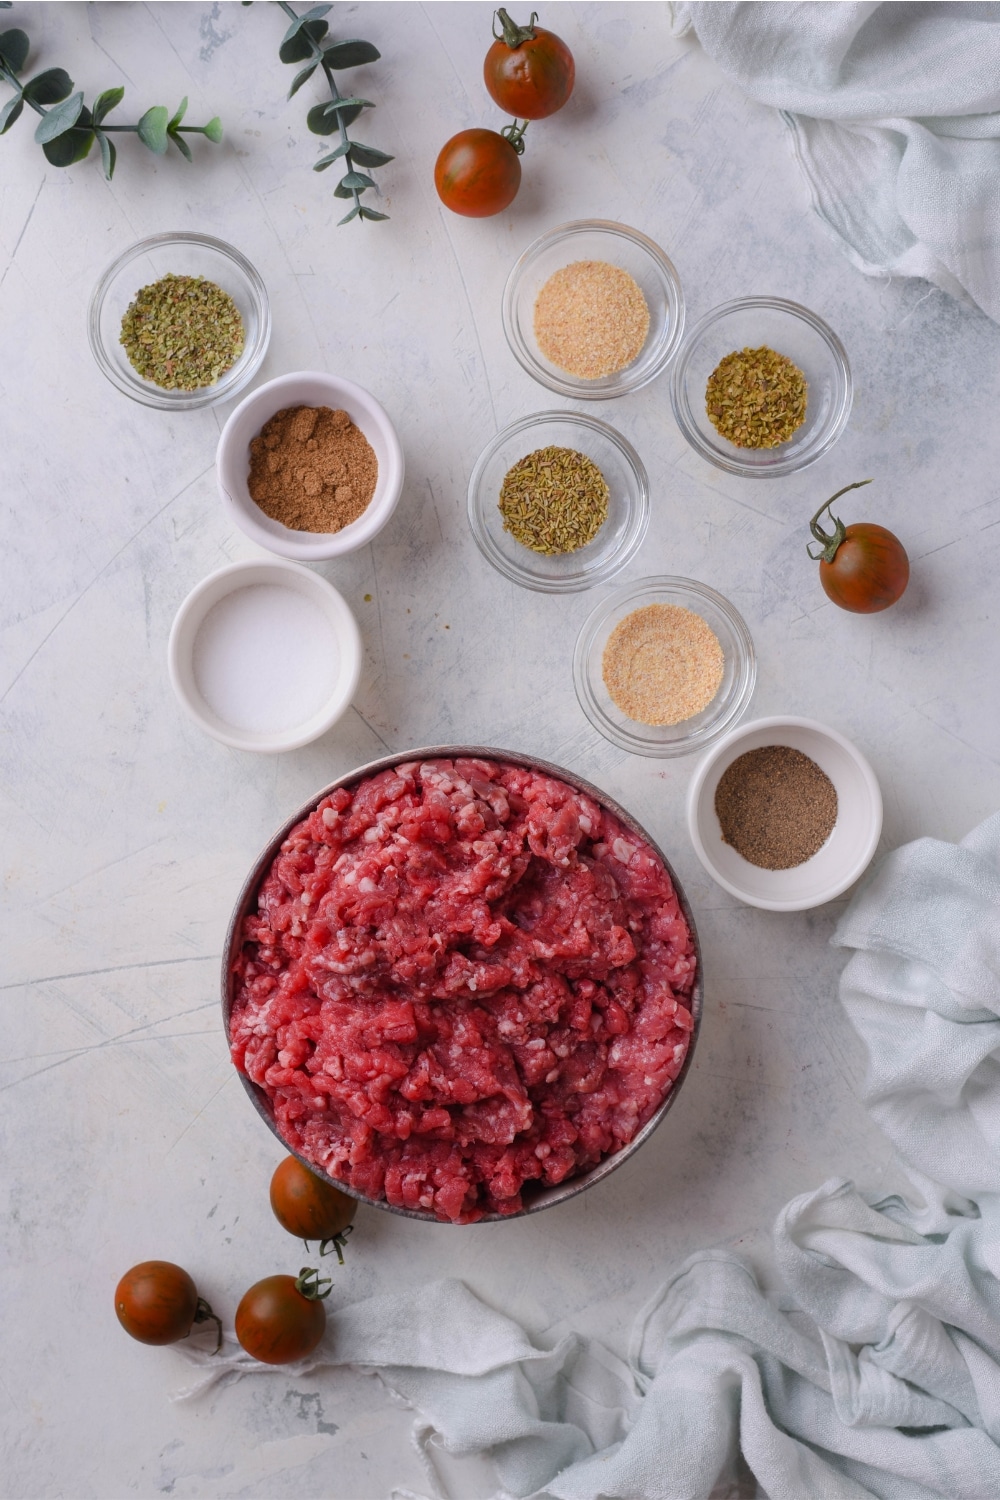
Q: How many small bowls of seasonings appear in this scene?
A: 8